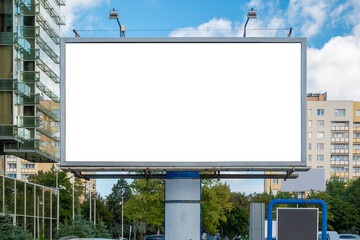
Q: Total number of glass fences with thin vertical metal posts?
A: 1